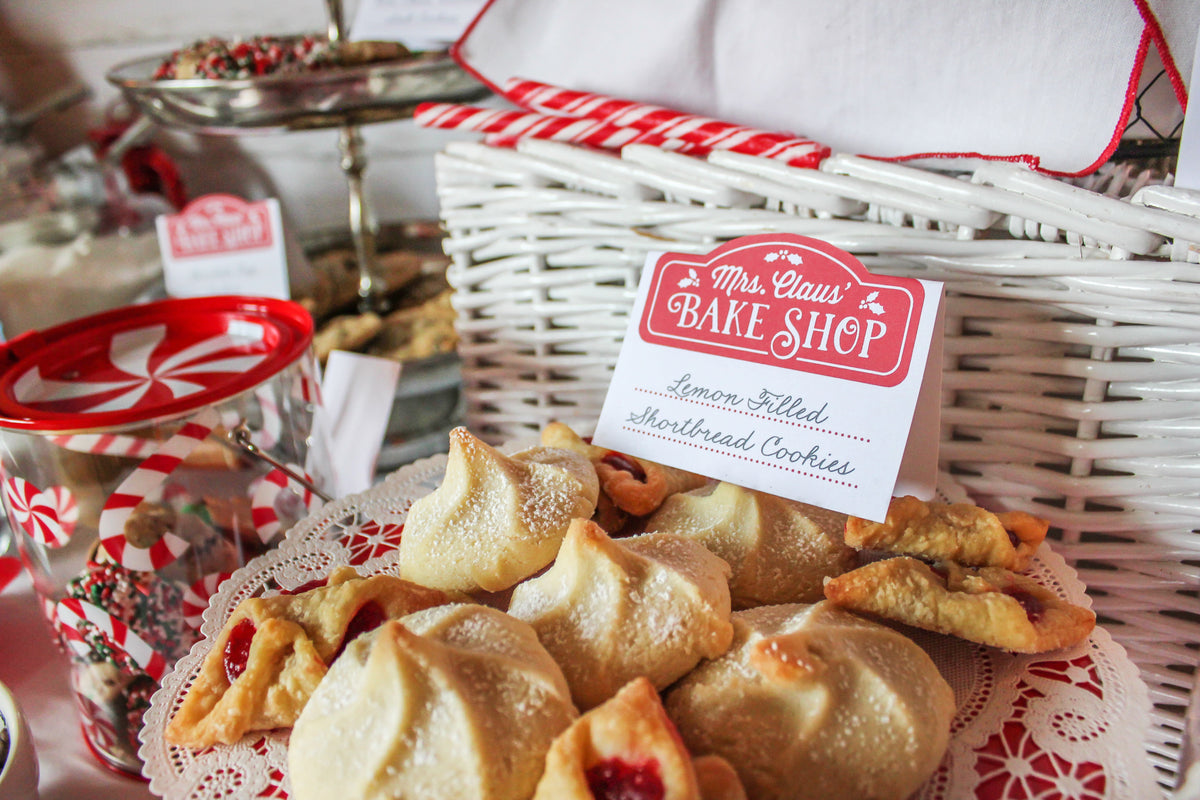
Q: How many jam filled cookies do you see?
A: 5